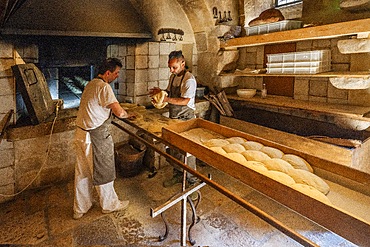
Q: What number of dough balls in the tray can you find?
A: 14